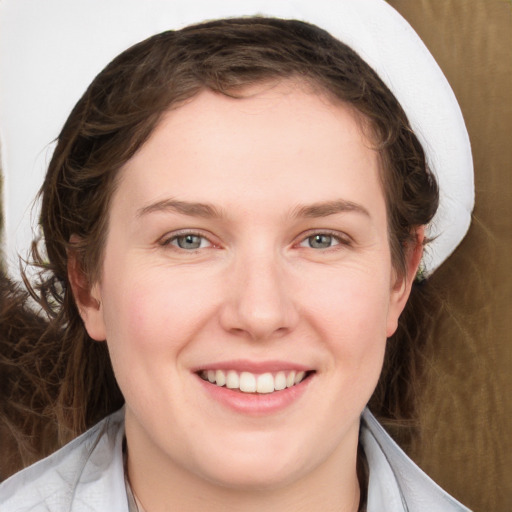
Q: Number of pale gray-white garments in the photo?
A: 1